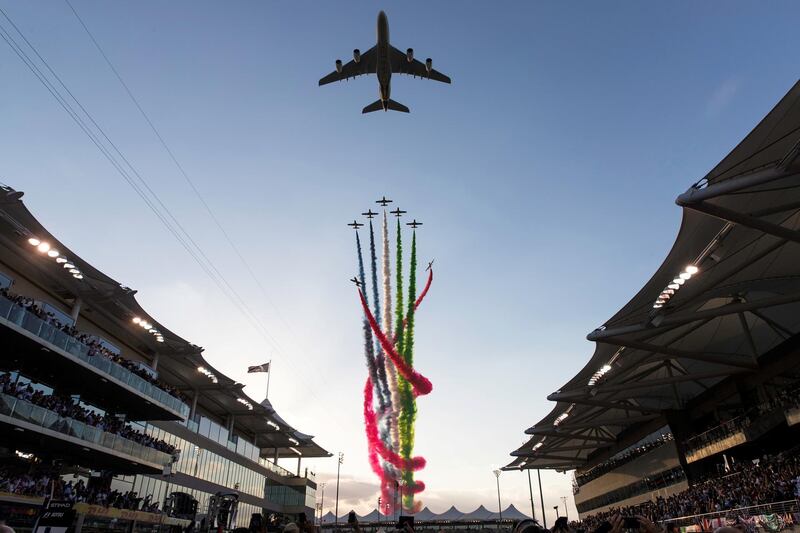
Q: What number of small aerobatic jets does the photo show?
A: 7